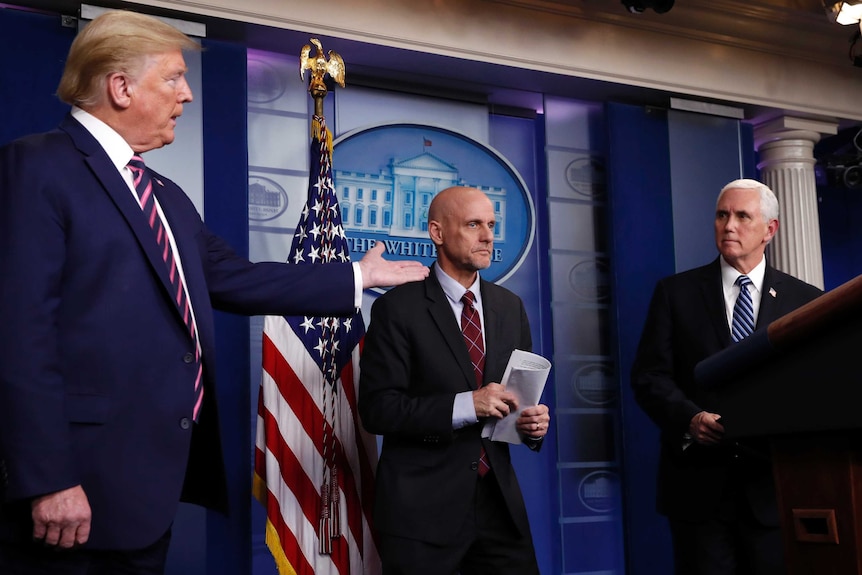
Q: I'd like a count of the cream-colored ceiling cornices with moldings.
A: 1